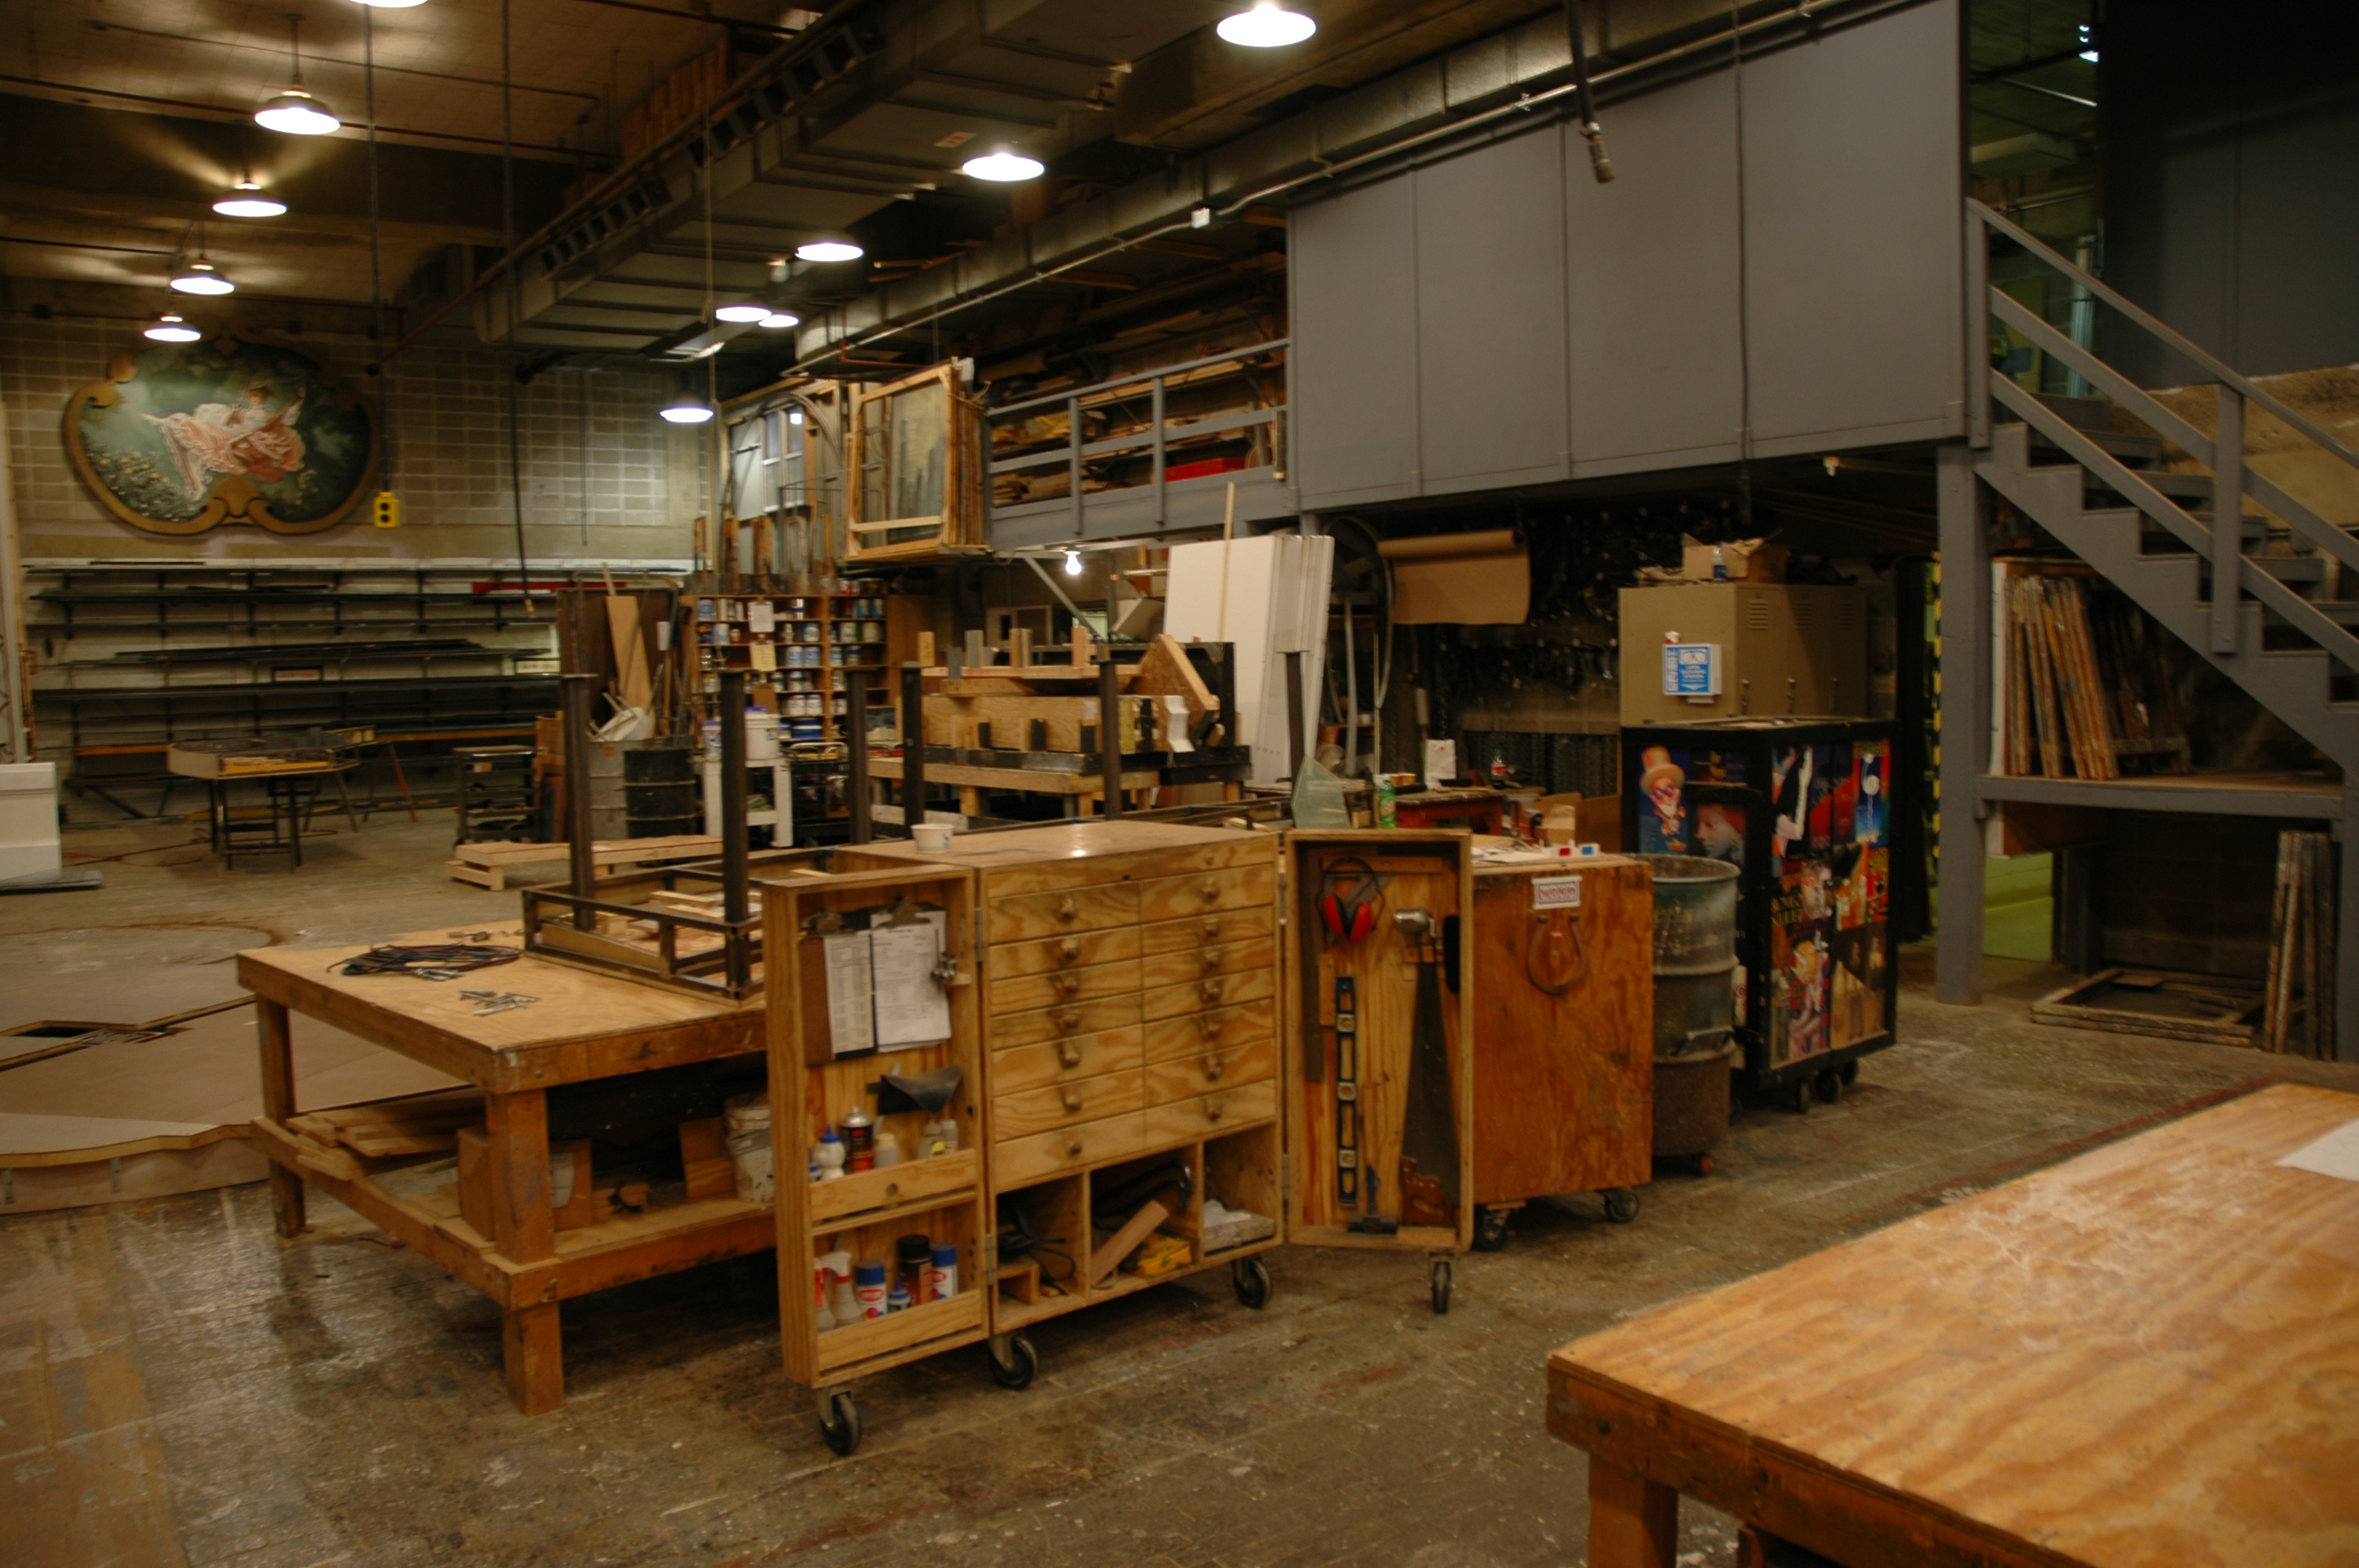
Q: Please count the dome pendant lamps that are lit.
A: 11